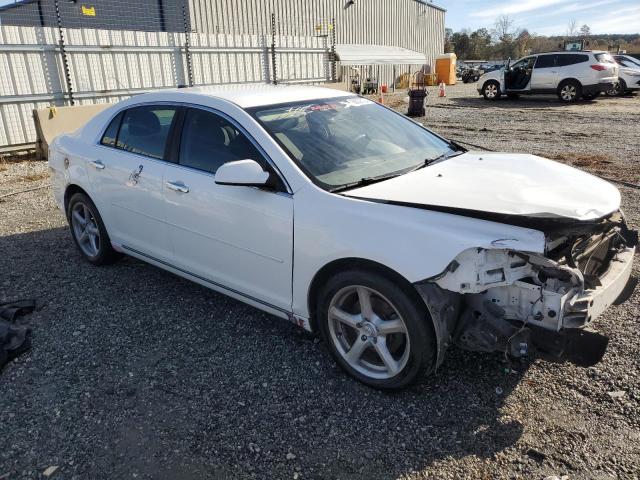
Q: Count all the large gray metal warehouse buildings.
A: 1